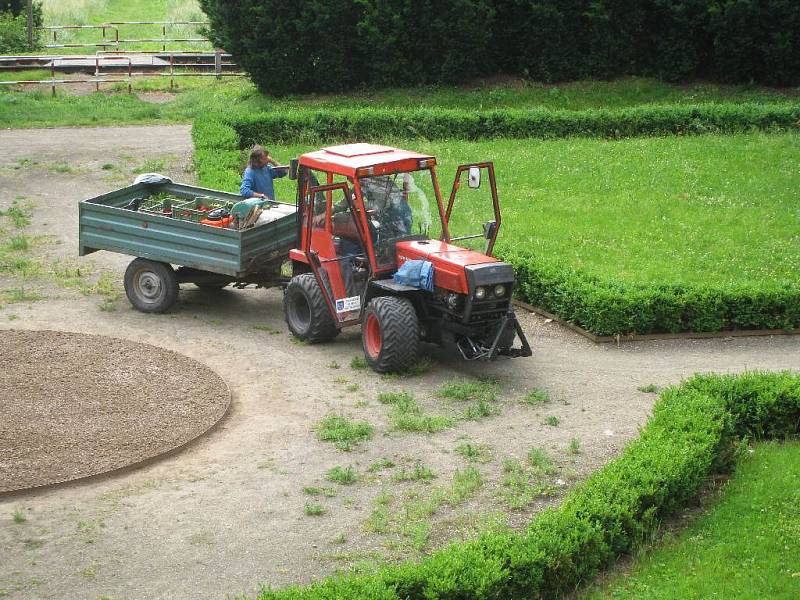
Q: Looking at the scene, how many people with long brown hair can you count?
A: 1